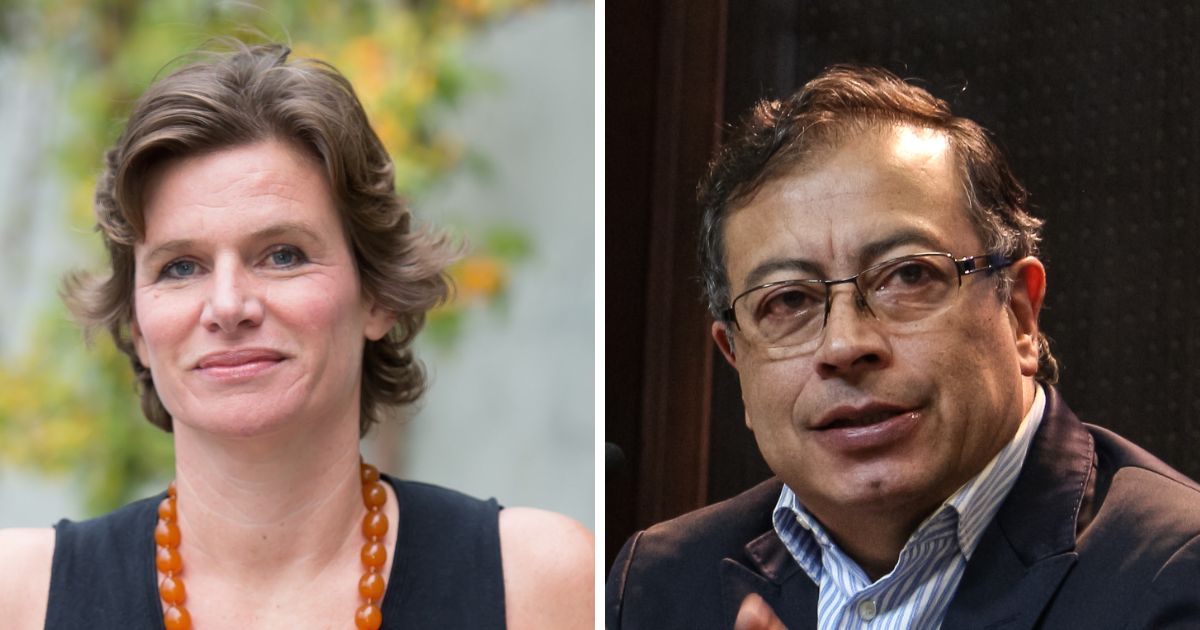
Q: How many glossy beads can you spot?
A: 12